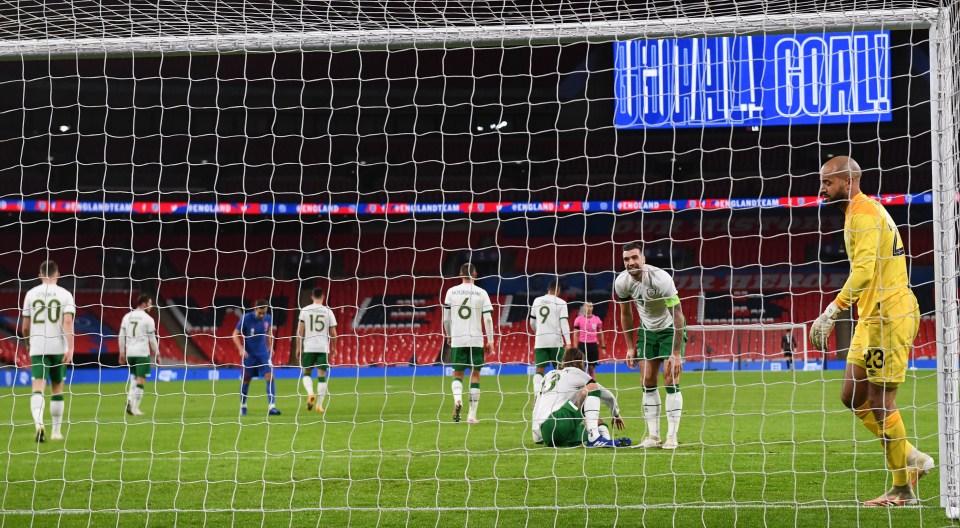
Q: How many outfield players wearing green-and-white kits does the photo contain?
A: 7